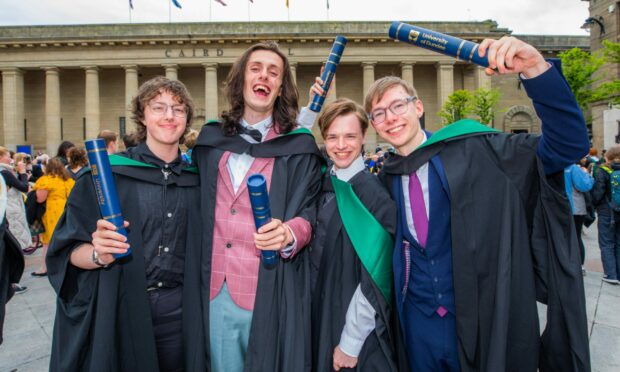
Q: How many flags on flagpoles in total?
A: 6